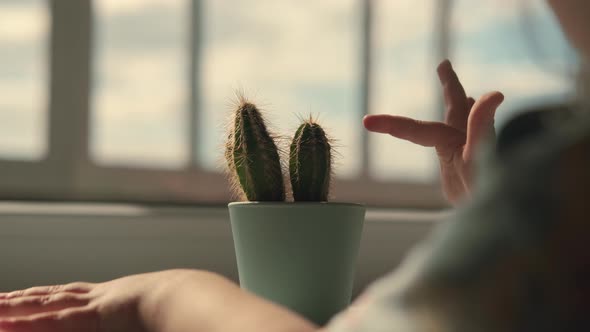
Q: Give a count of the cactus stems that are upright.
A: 2